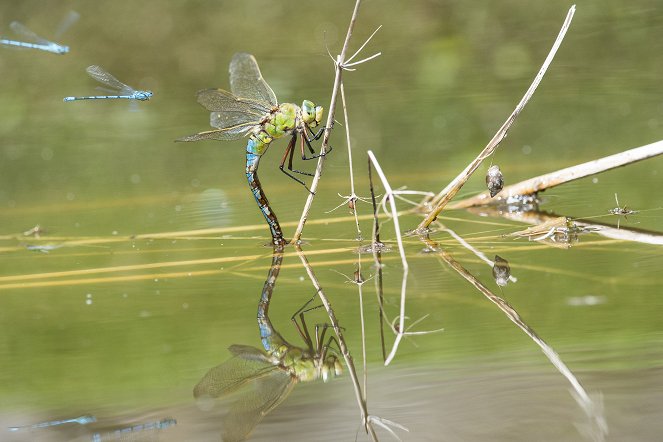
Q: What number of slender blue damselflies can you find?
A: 2